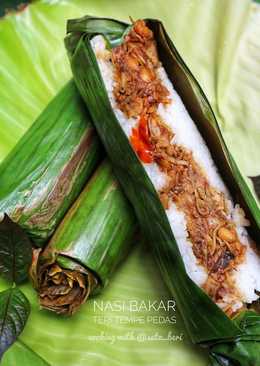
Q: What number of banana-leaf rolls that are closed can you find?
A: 2